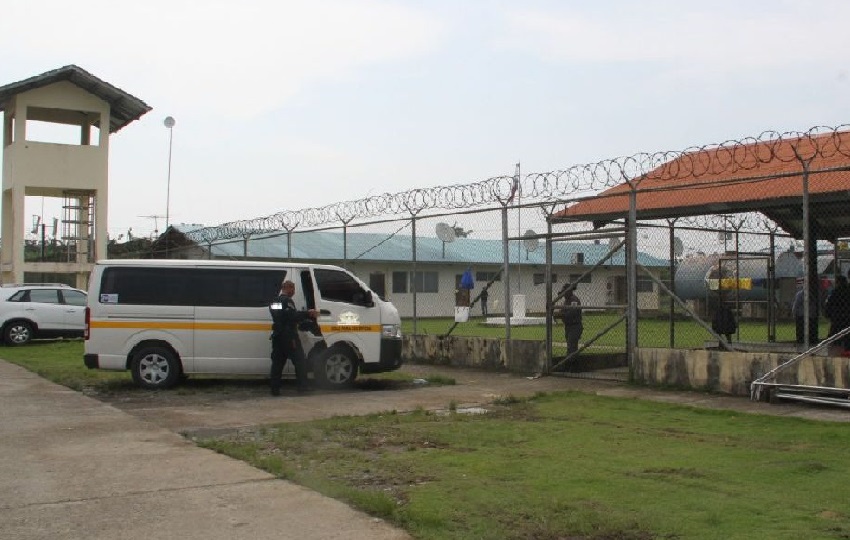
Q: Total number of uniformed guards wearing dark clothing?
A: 2